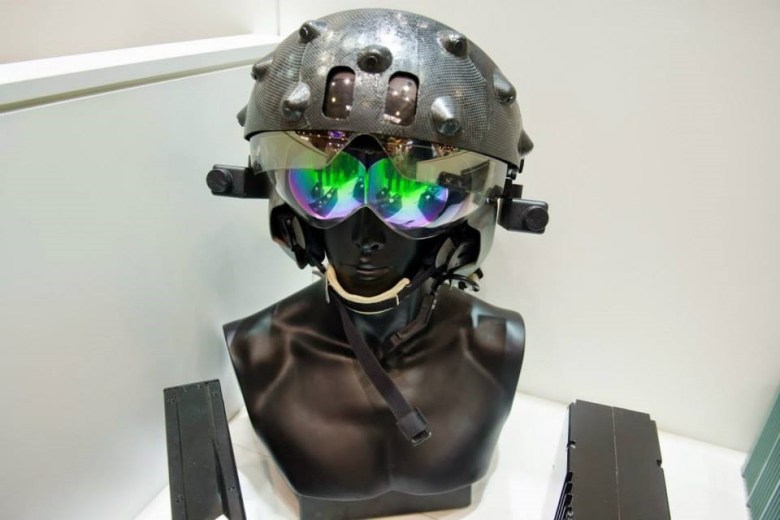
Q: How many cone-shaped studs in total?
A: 9